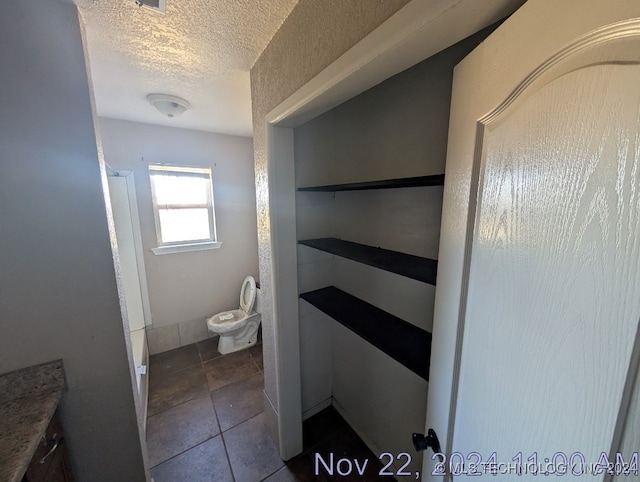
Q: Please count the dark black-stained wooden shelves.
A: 3